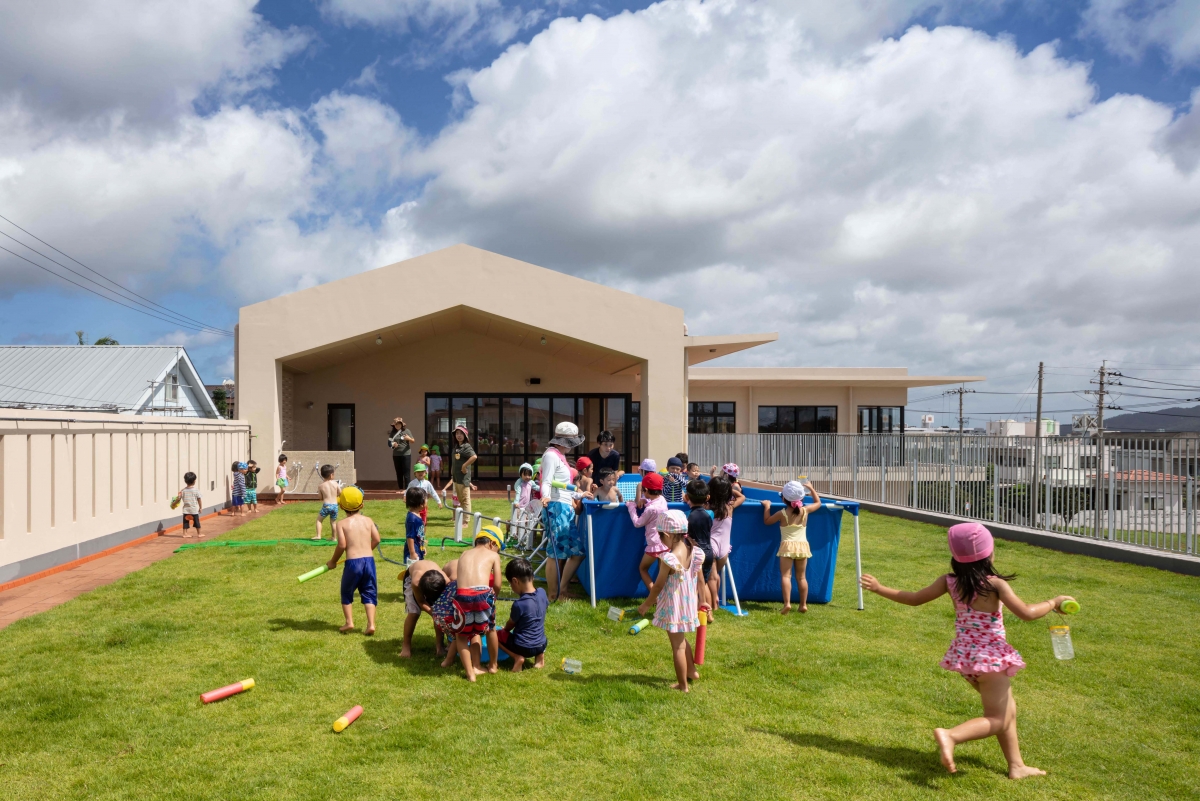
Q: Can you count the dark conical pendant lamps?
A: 0